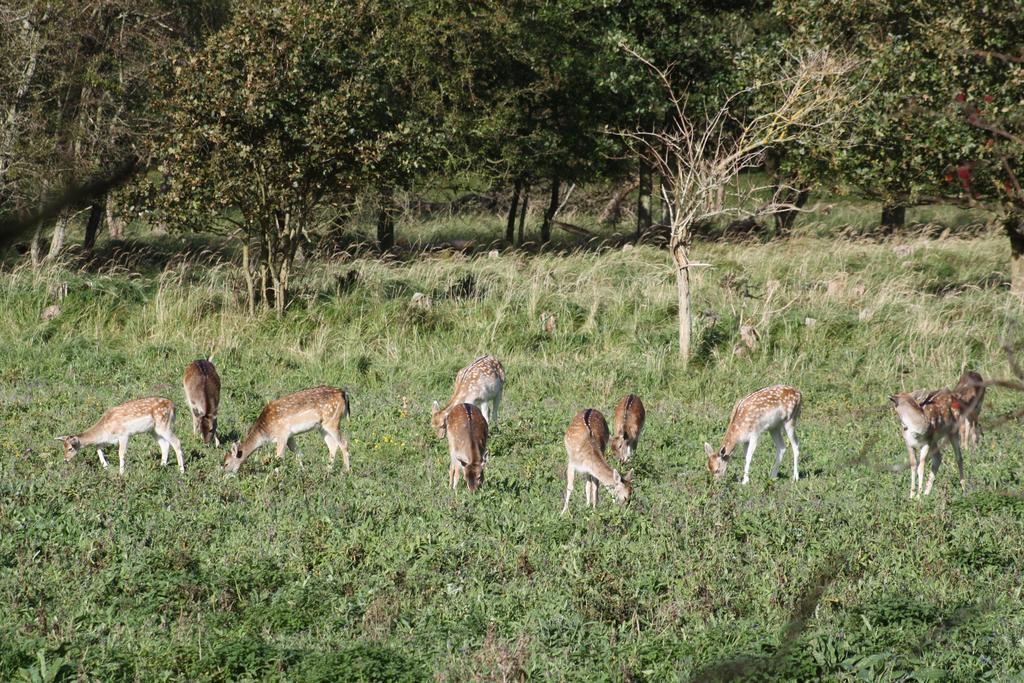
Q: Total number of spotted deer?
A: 10